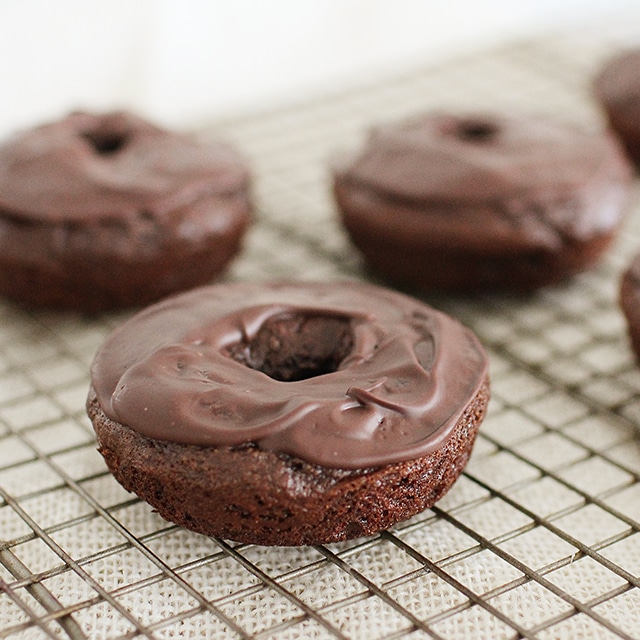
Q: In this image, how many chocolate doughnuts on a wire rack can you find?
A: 5